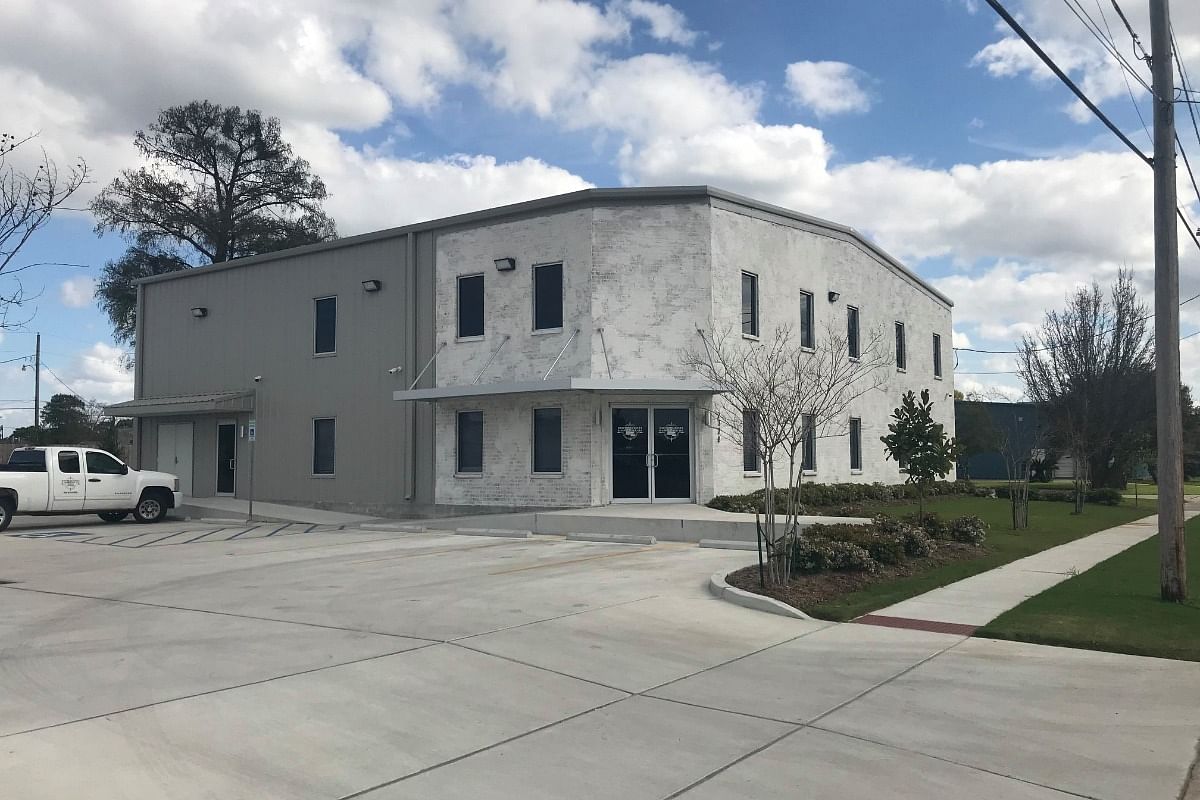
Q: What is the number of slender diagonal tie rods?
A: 5